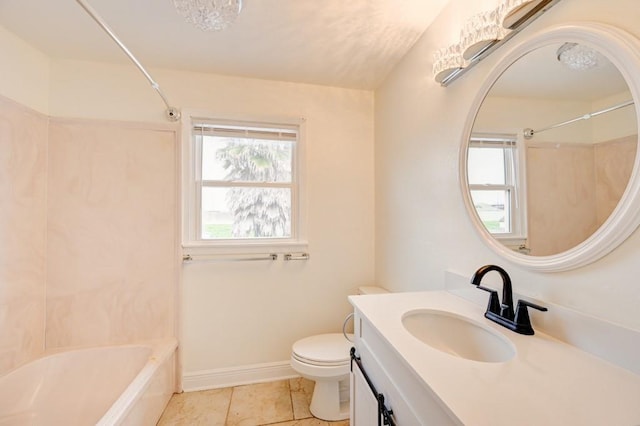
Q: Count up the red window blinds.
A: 0